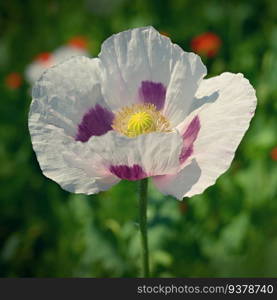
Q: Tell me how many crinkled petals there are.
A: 4